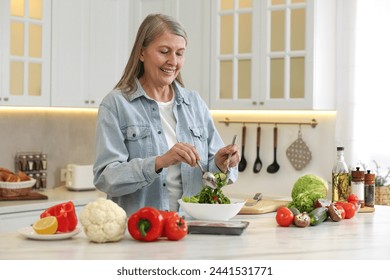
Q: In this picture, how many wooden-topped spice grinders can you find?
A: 2